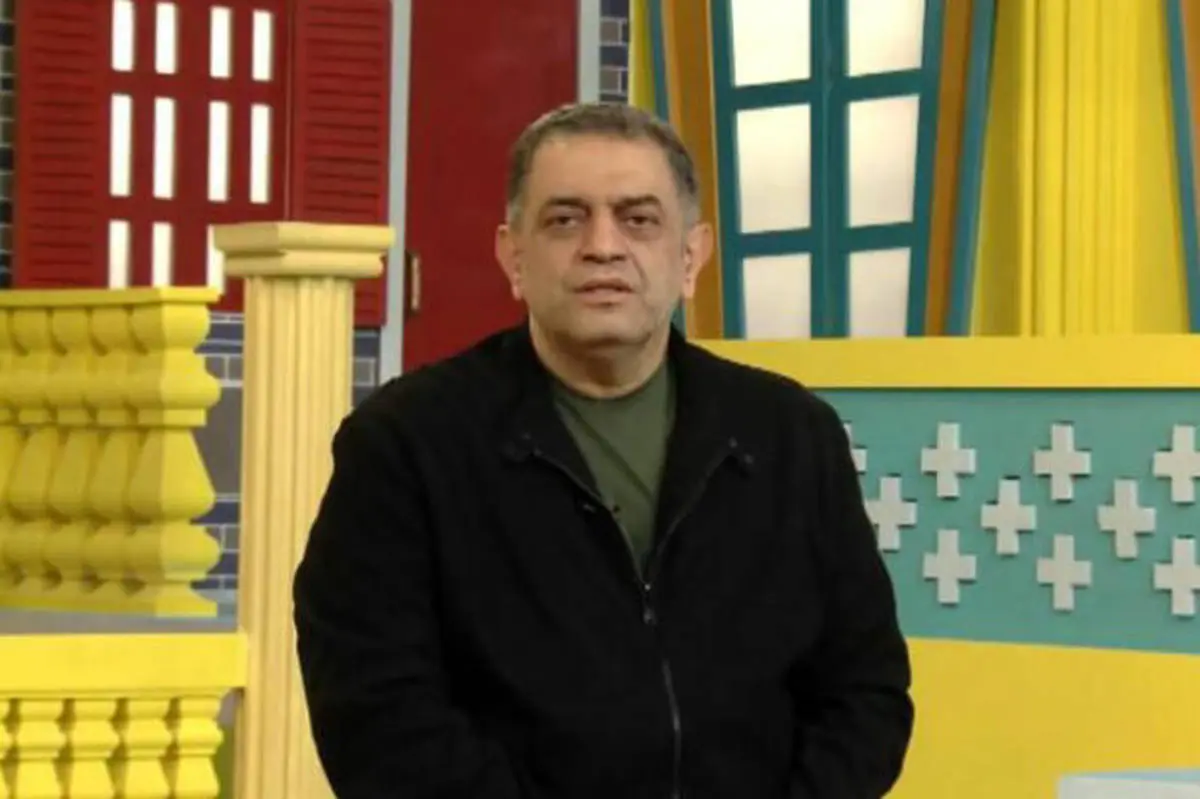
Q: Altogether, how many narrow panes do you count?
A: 11